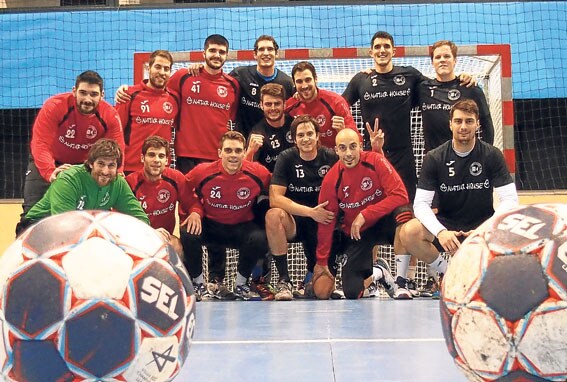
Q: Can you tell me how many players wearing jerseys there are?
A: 14